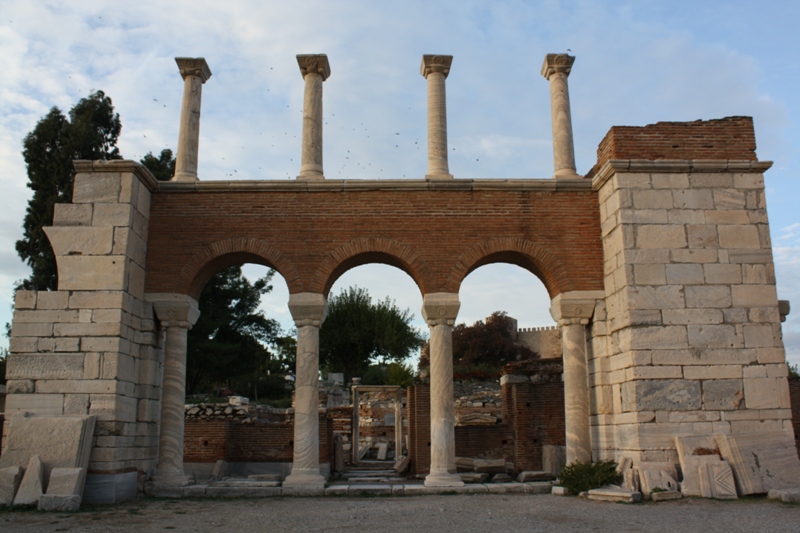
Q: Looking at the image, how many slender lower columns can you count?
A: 4